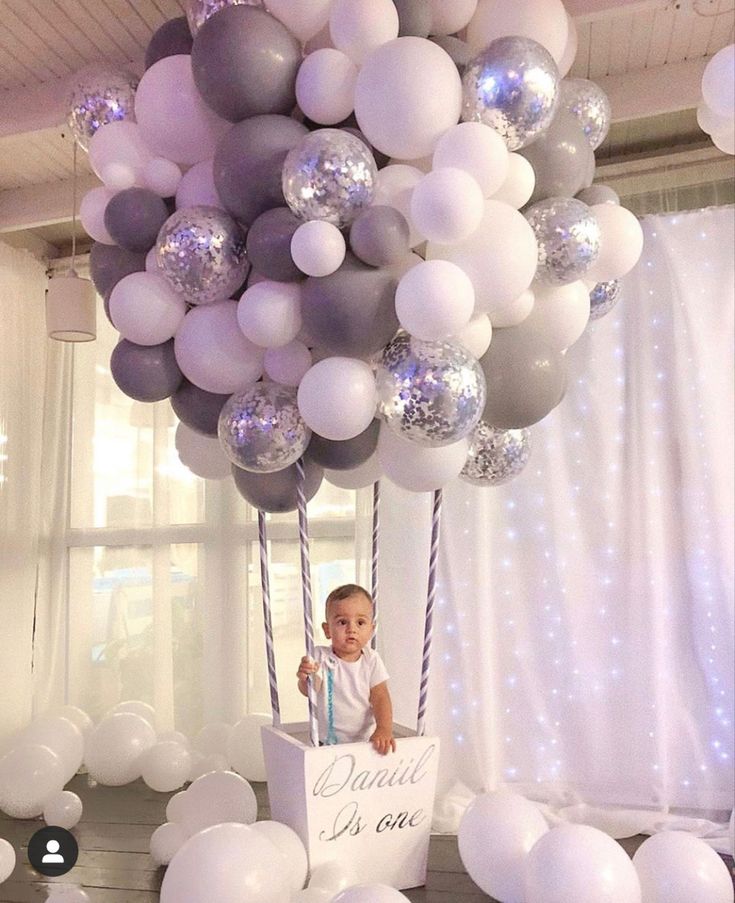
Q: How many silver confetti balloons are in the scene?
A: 11